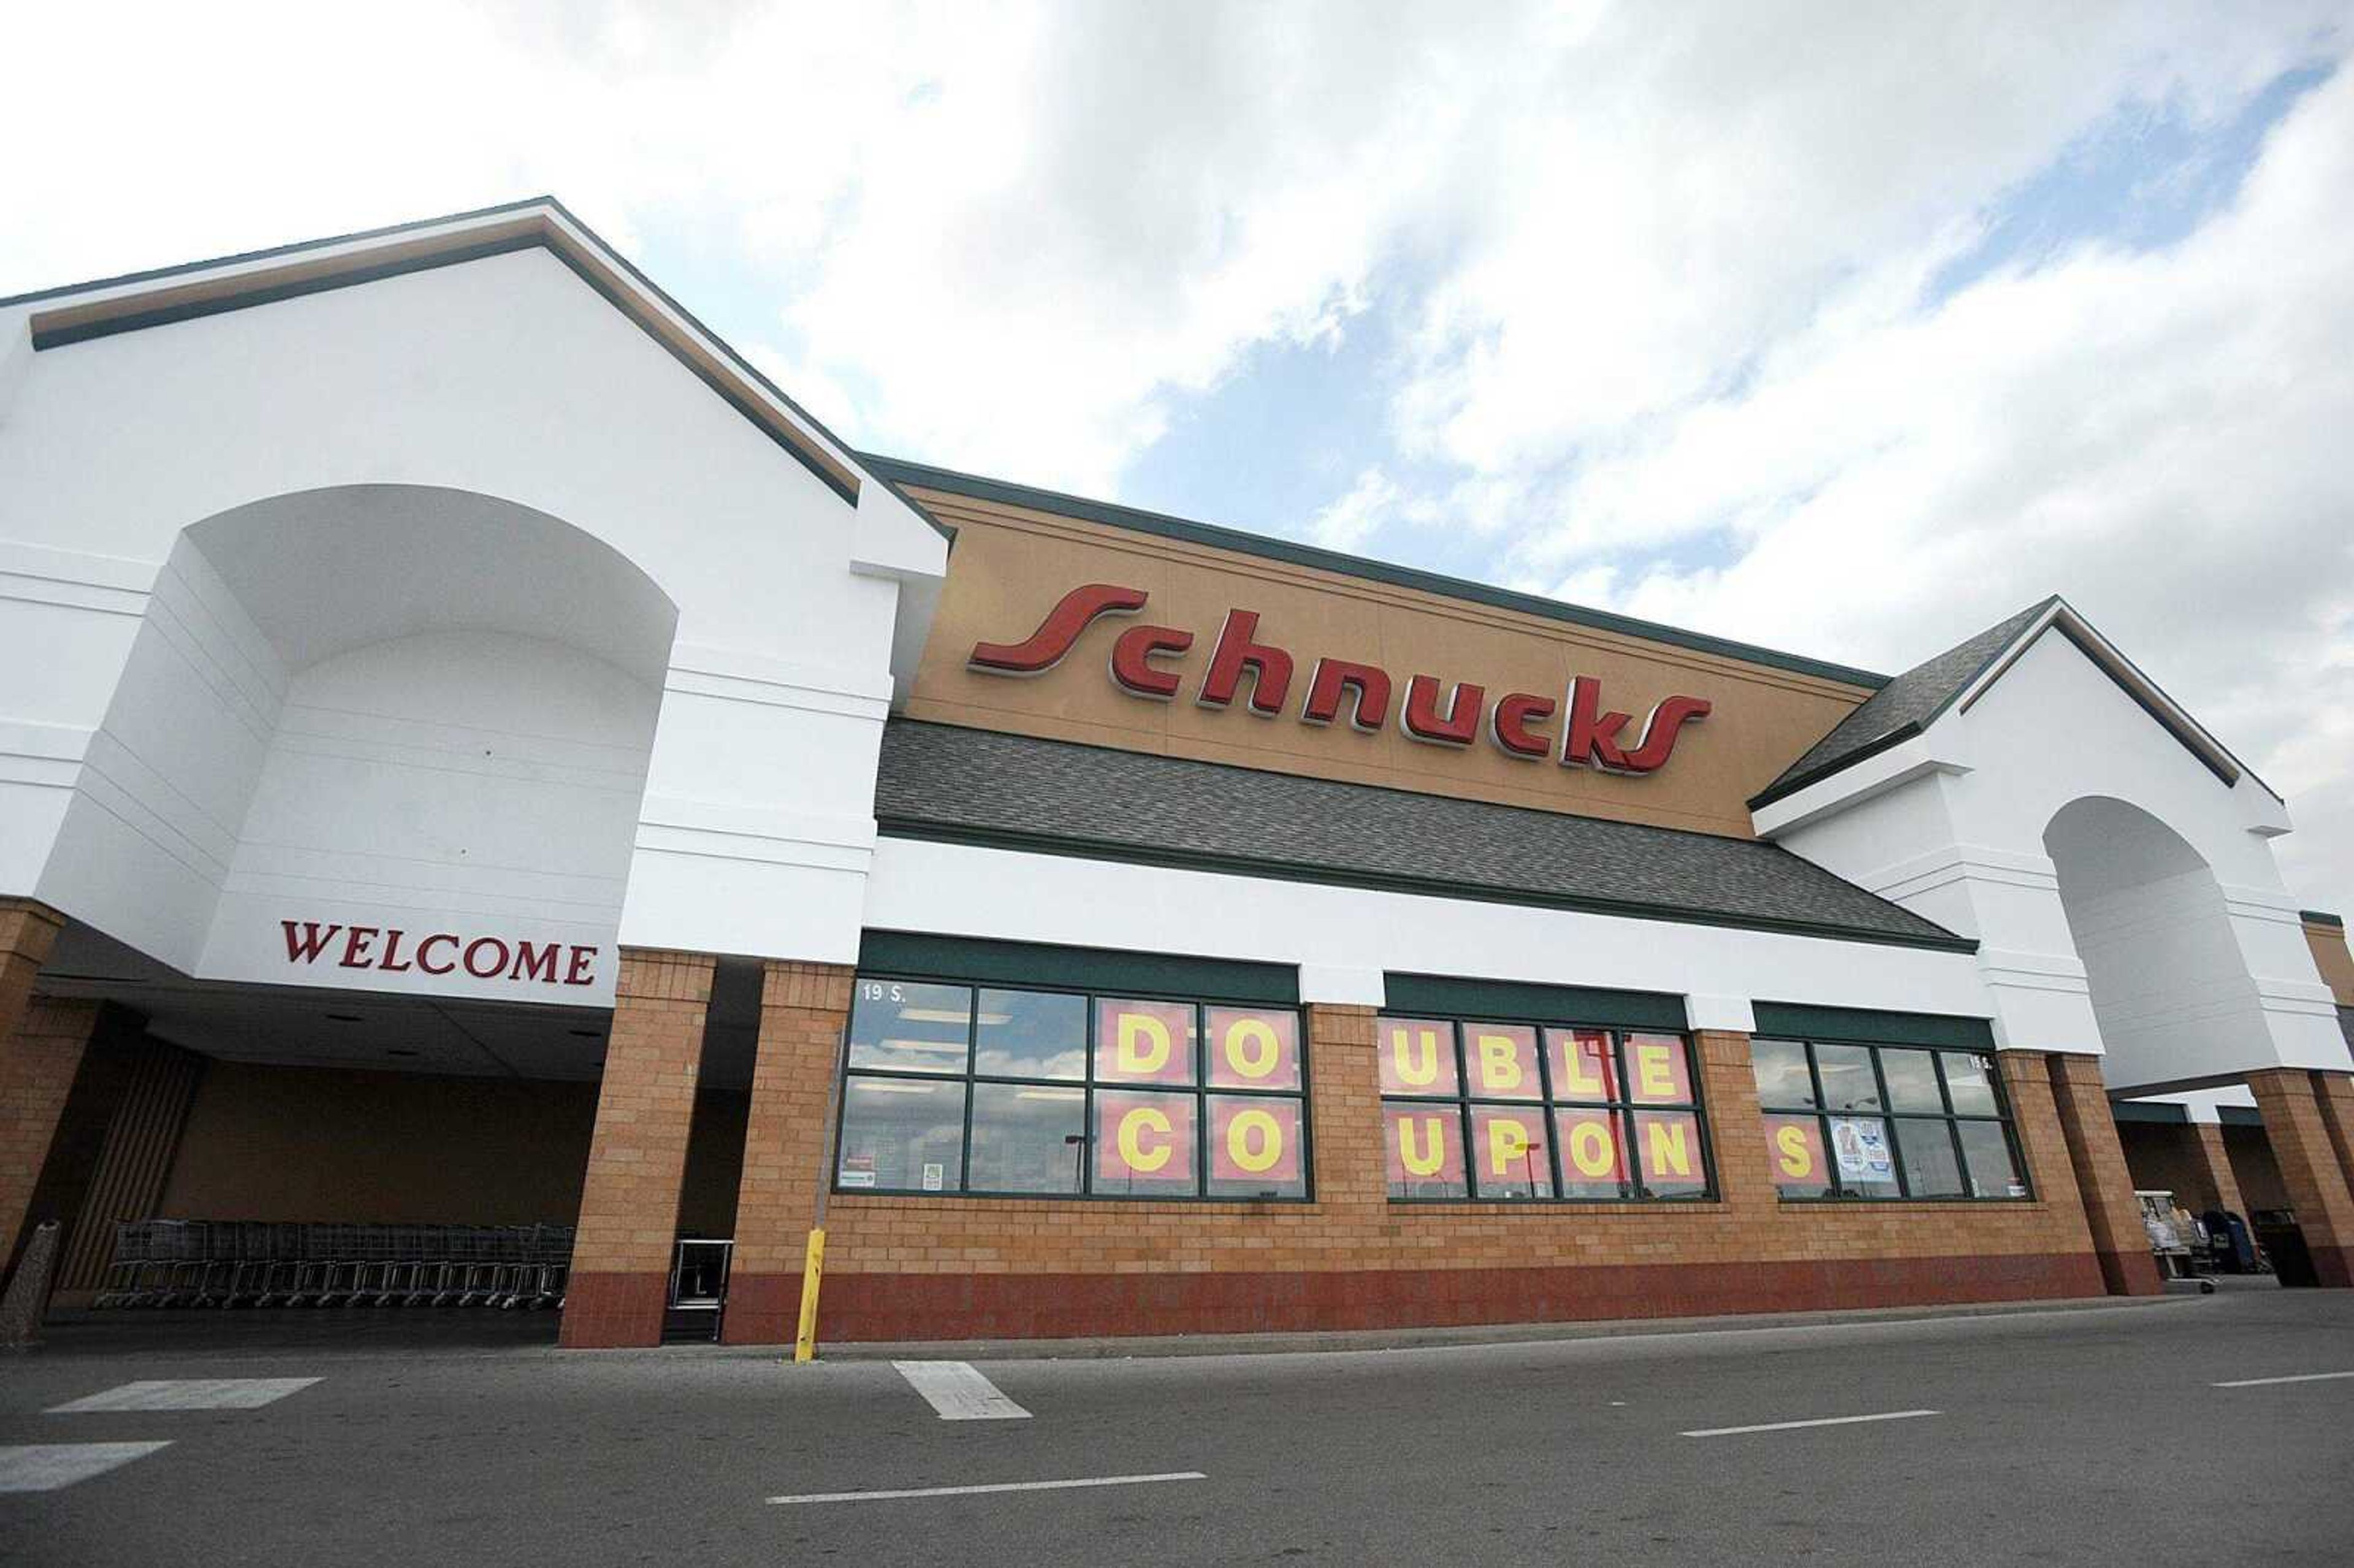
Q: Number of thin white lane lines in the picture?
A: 3